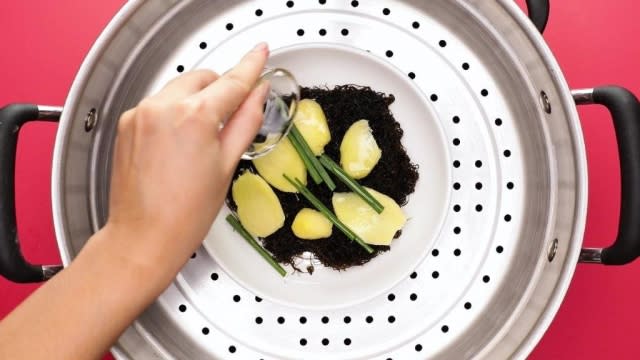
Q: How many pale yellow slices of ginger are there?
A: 6